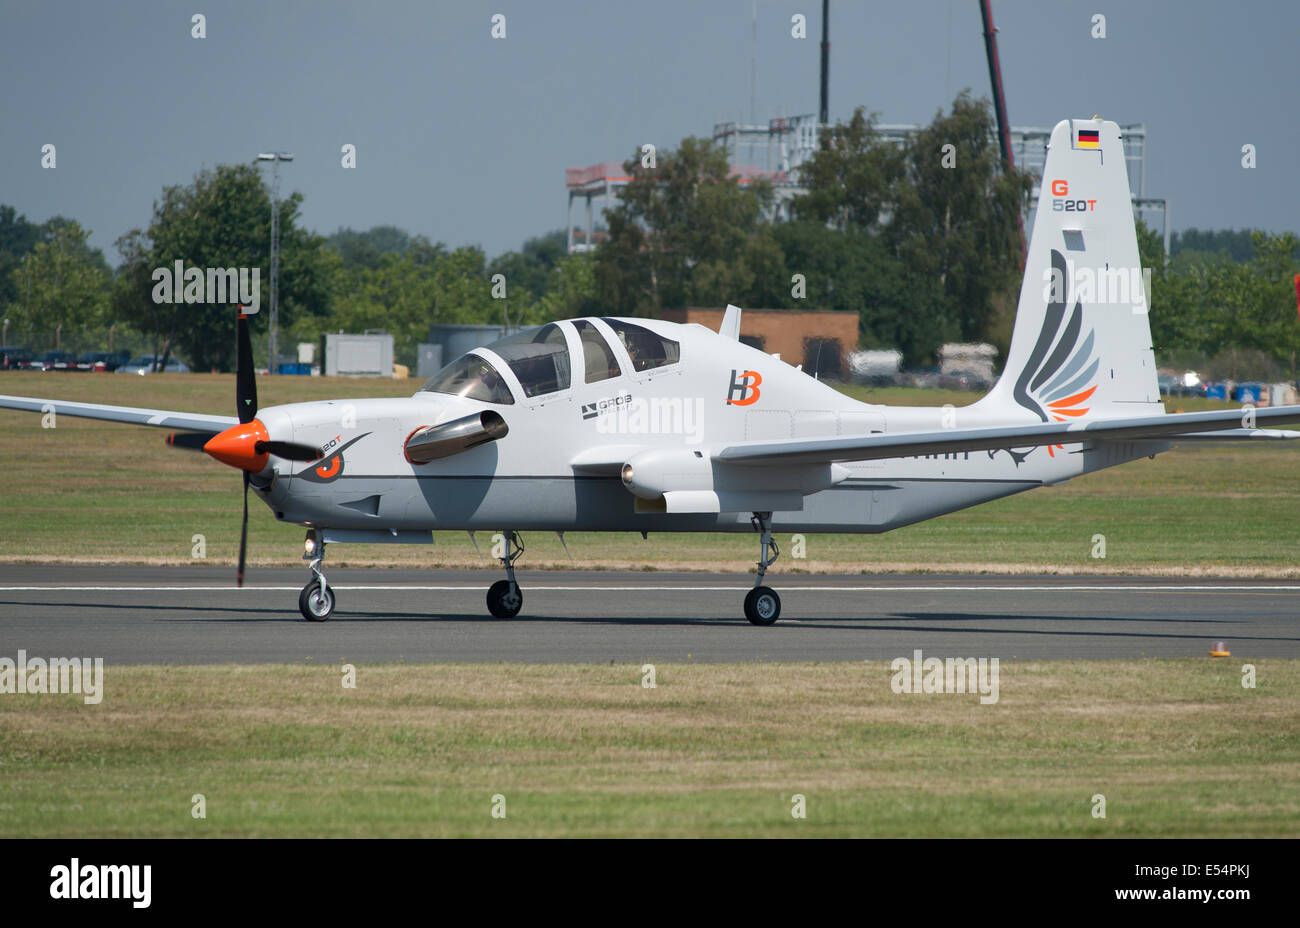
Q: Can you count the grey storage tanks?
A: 1